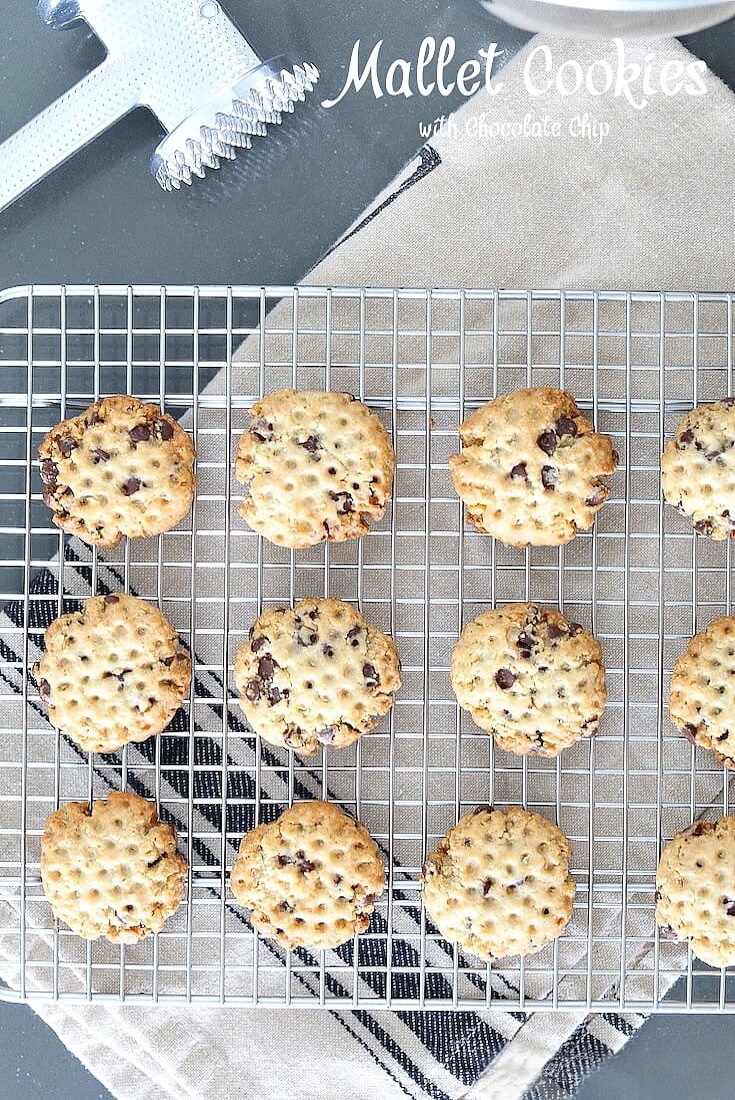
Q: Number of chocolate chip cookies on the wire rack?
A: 12